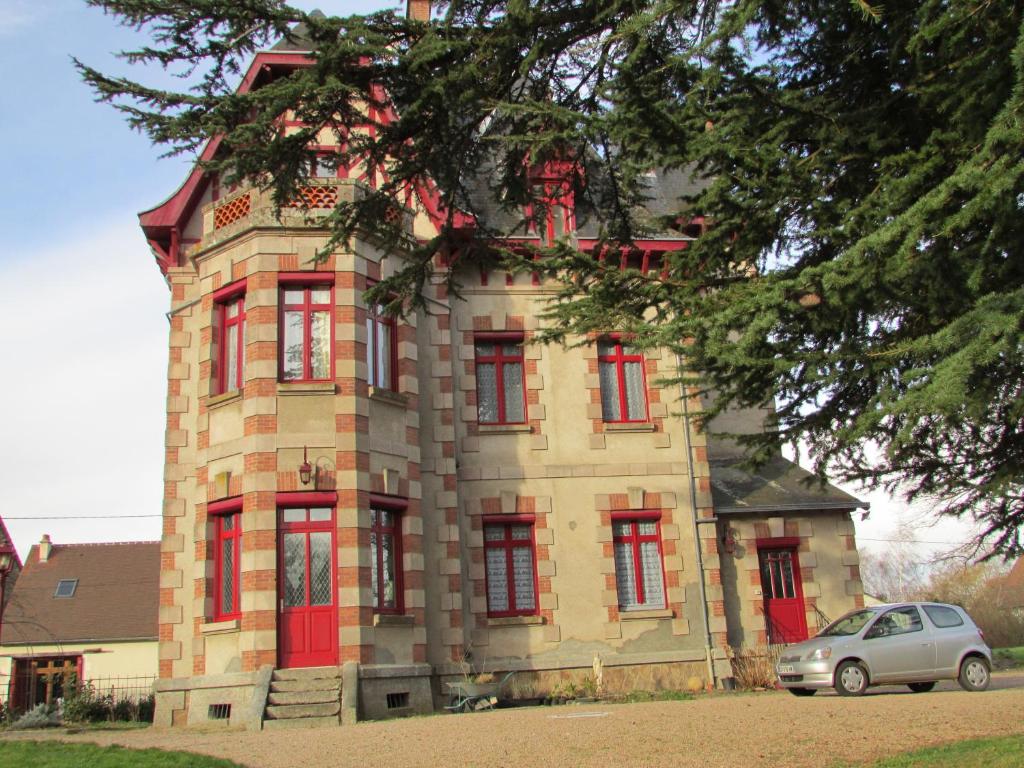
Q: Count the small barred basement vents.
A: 2